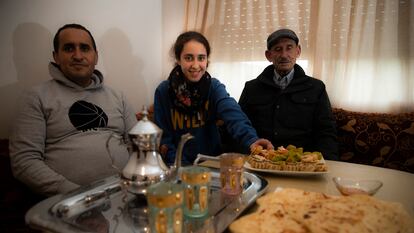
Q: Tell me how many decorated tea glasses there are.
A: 3